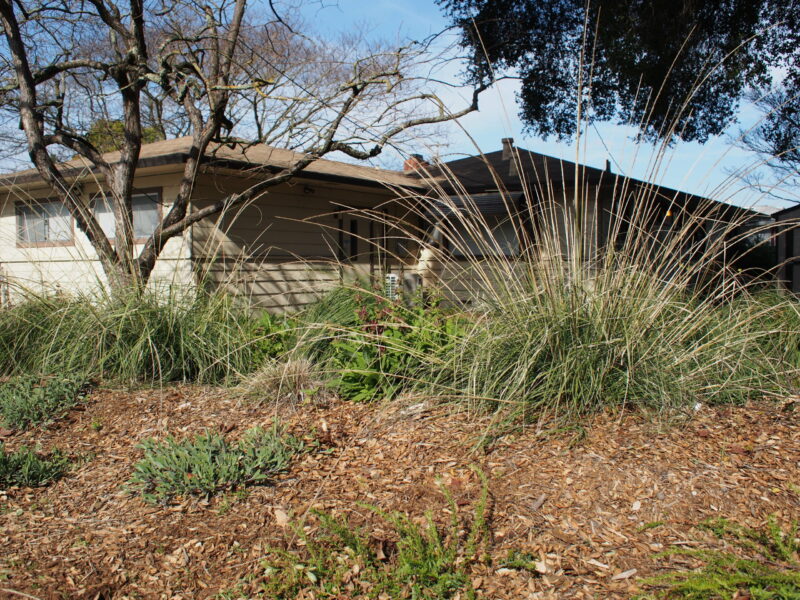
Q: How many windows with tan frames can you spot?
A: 2